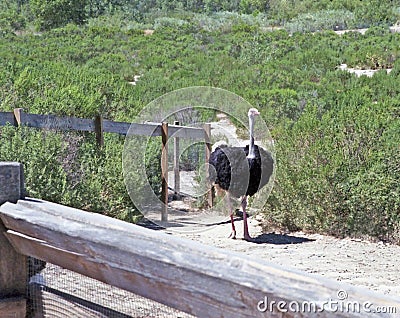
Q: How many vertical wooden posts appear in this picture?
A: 6